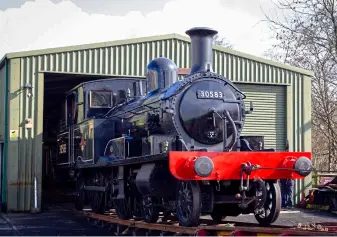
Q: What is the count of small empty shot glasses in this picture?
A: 0